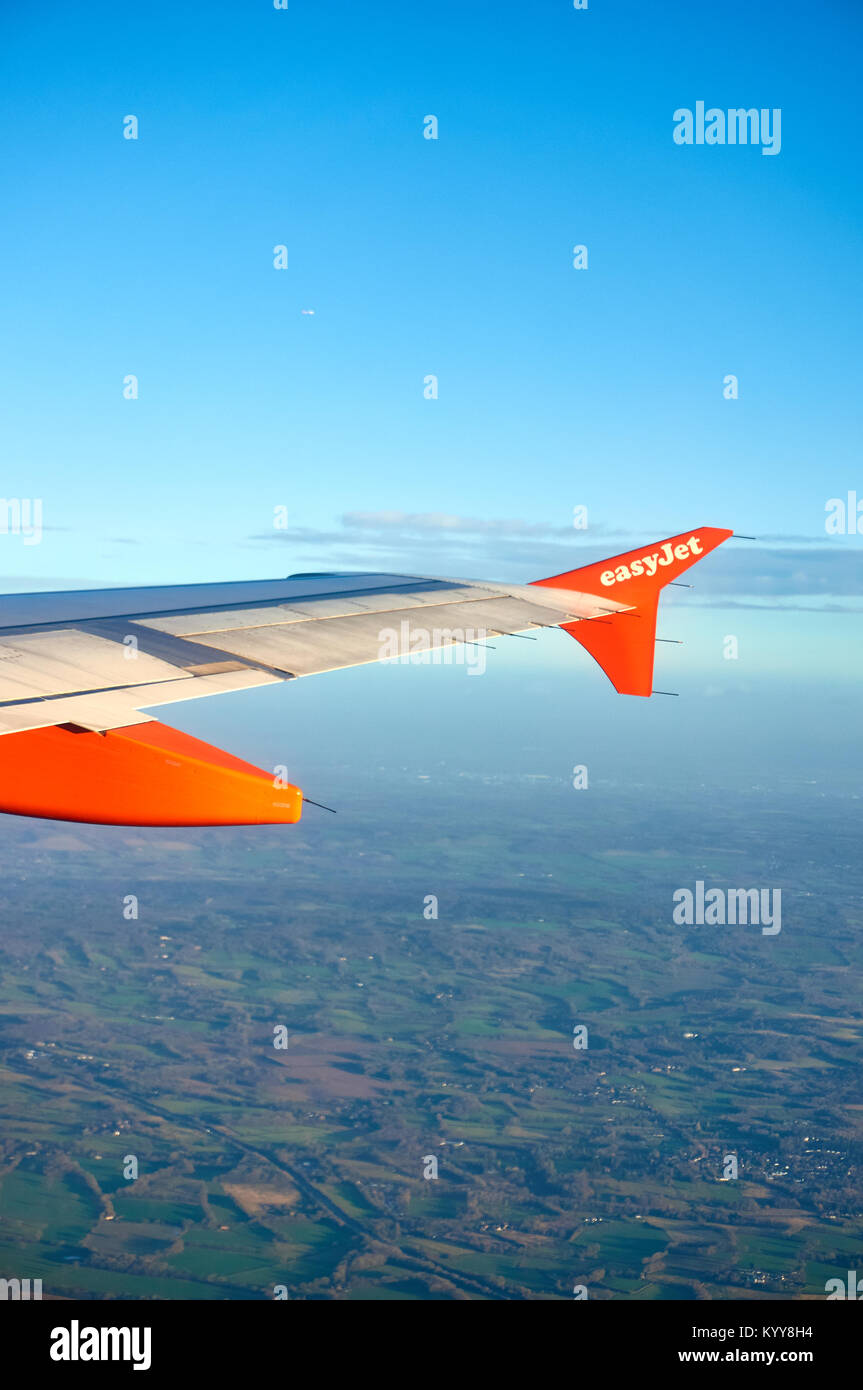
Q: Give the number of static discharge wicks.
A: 10